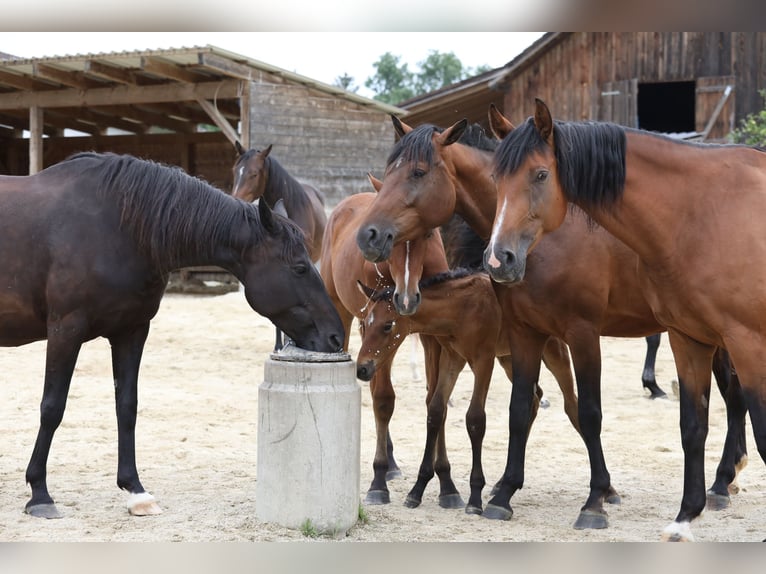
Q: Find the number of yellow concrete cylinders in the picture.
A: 0